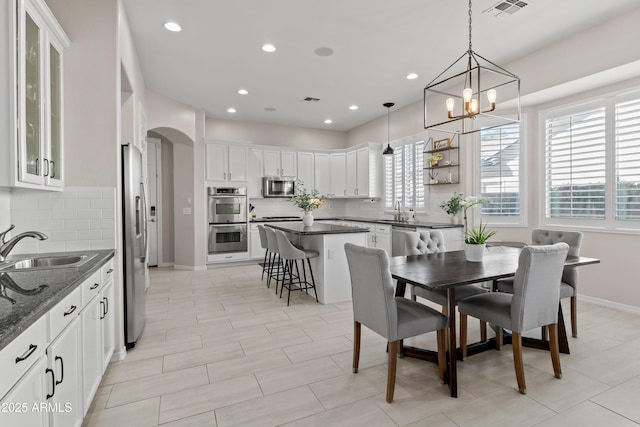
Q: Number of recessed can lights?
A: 7